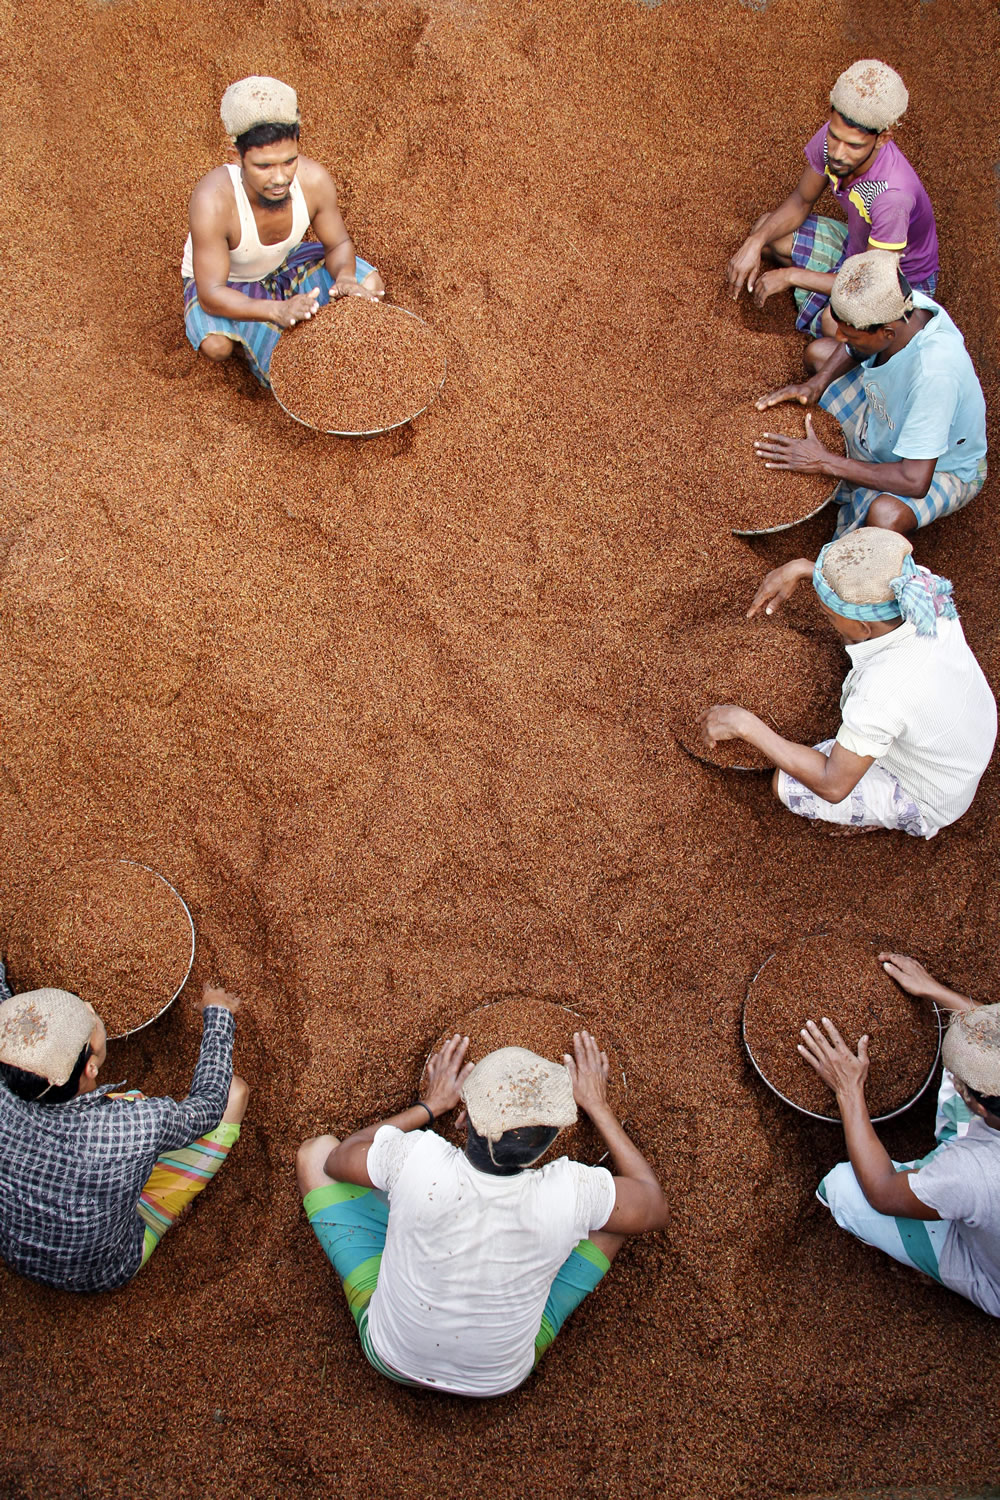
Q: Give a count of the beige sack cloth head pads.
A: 7